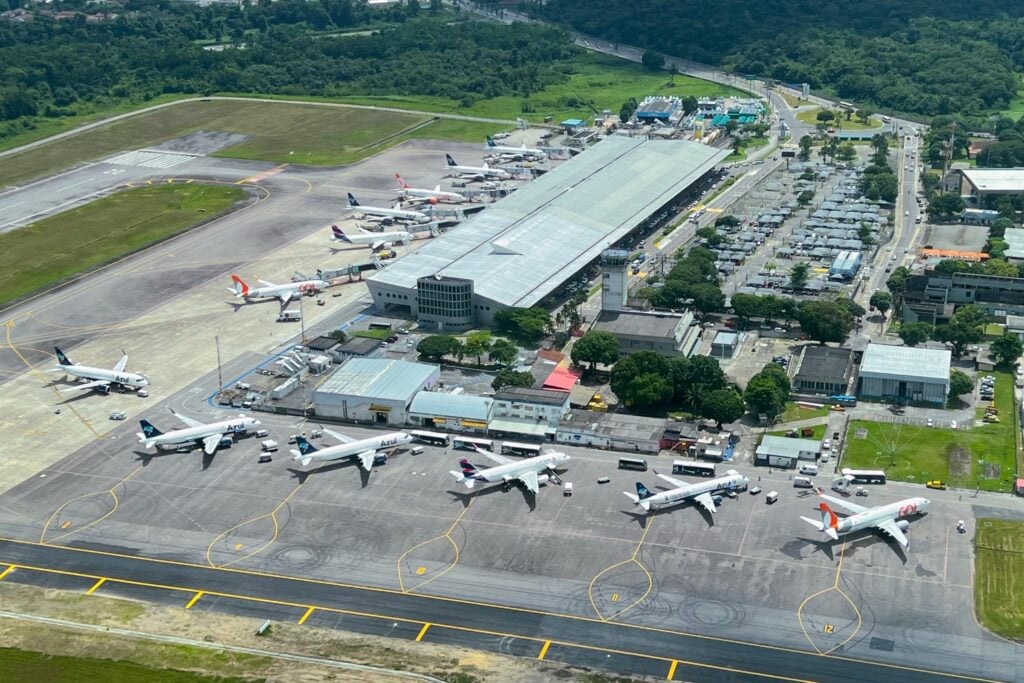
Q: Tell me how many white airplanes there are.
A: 12